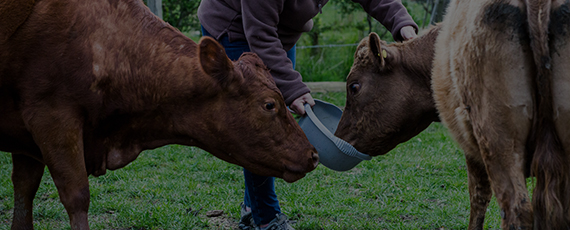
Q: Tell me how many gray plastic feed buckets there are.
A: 1